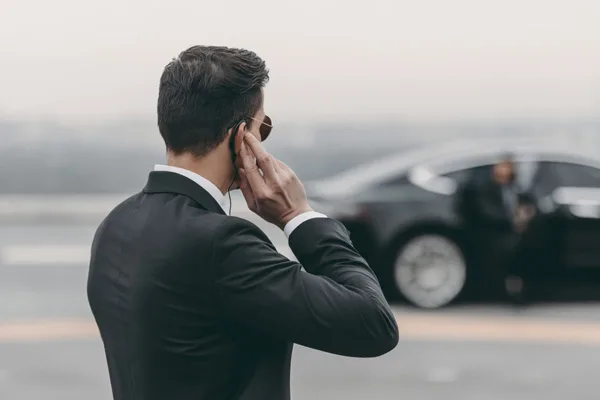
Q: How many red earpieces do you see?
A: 0